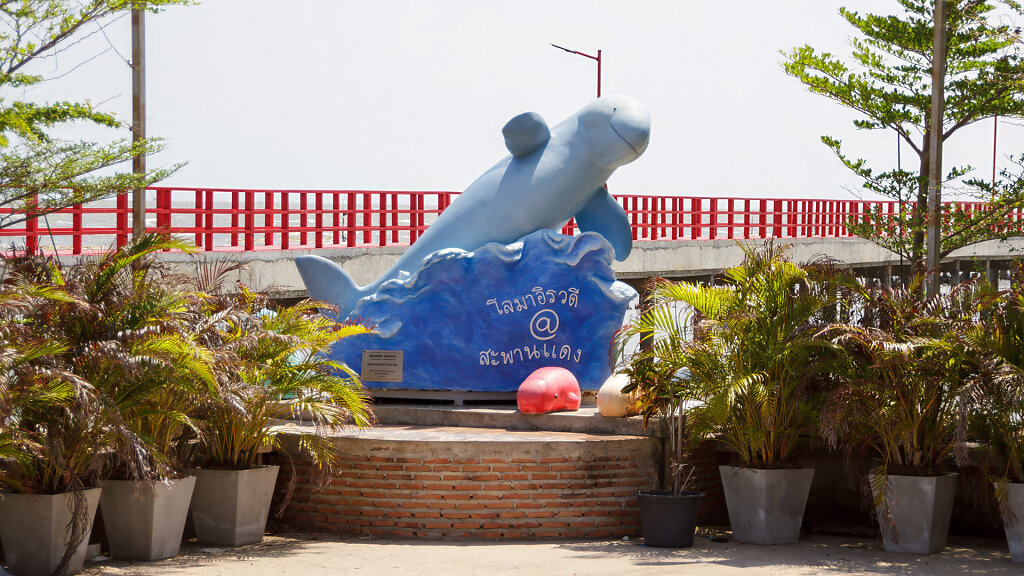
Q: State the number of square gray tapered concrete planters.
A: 6